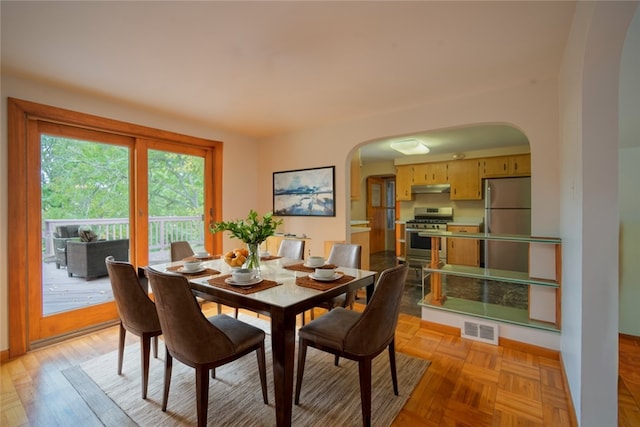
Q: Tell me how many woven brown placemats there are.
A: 6